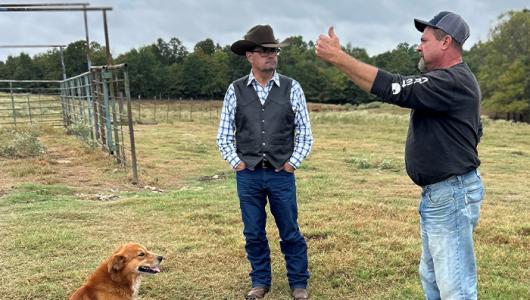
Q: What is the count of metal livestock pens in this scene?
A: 1